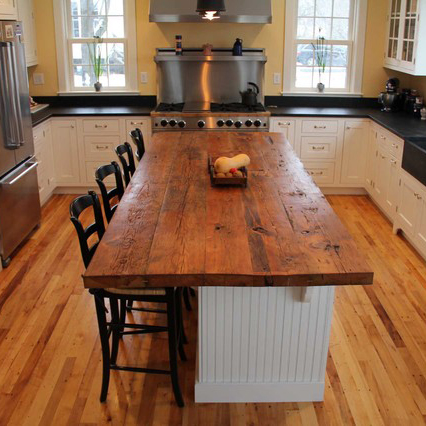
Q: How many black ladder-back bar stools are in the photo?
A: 4